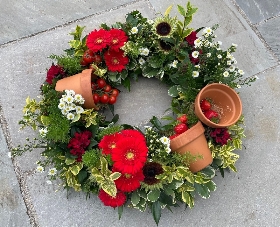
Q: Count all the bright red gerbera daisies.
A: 8